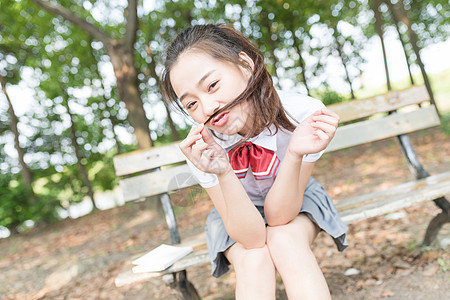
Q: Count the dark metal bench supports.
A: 2